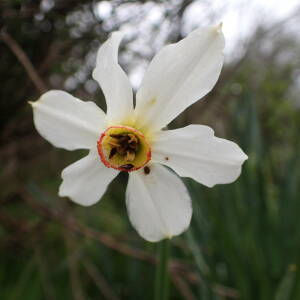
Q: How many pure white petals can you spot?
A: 6